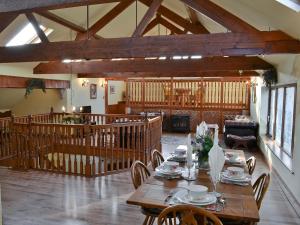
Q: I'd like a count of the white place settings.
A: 5